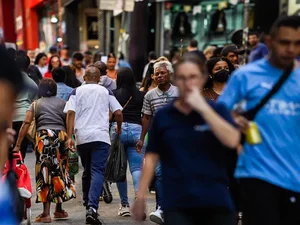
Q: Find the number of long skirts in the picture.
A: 1